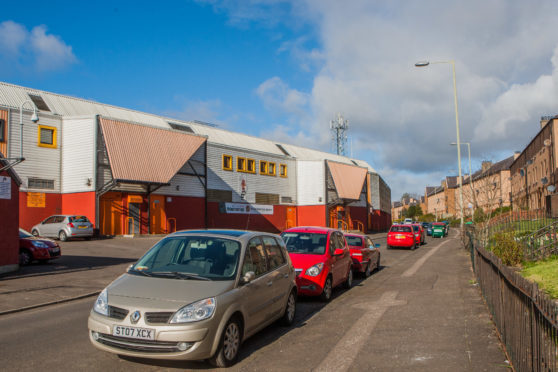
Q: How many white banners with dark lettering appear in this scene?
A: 1